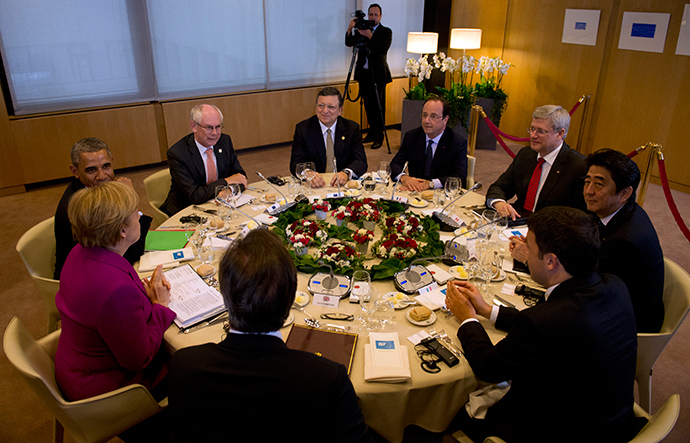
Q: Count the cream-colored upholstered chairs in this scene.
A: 6